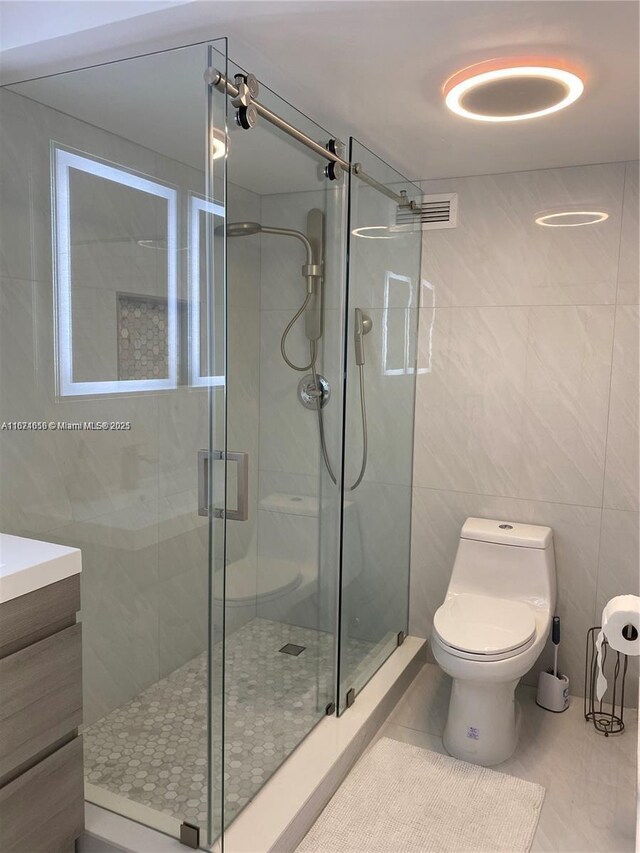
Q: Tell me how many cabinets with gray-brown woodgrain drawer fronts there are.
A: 1